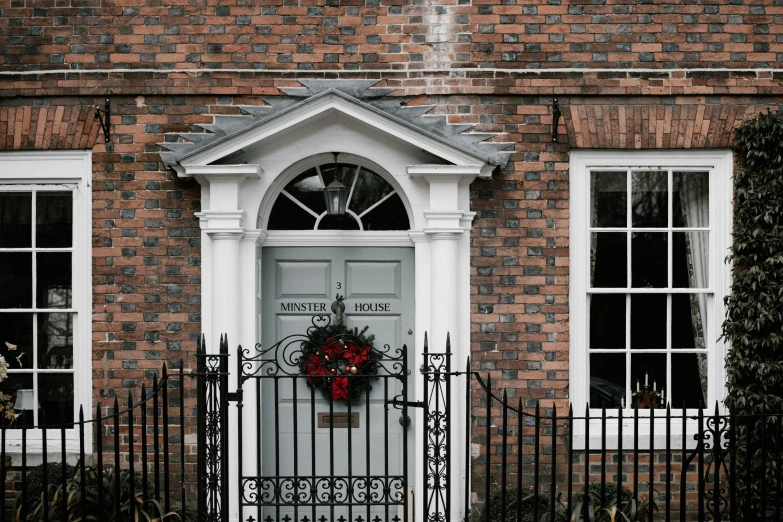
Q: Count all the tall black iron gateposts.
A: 2